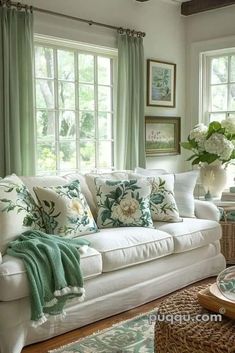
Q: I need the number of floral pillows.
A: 4